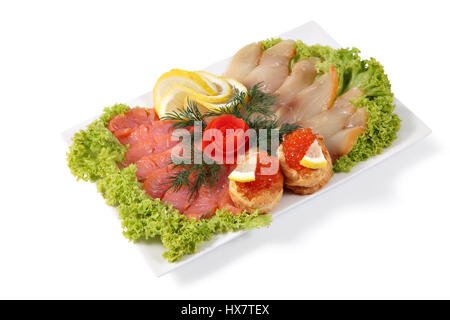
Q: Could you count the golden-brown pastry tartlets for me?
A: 2